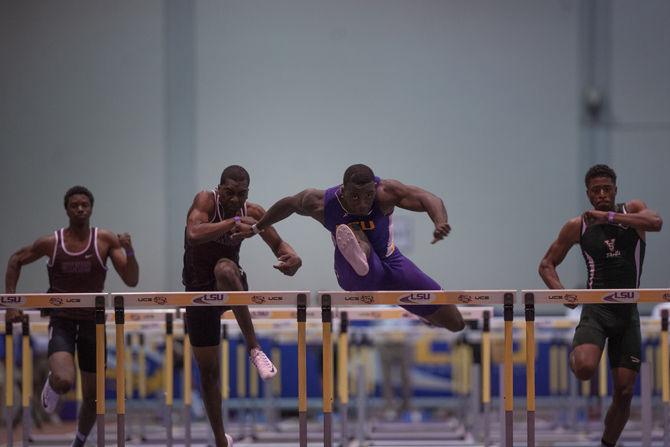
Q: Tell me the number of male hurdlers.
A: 4